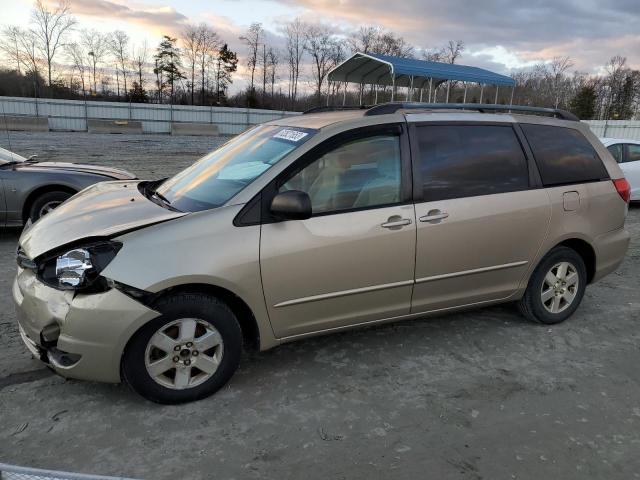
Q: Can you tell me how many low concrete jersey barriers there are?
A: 3